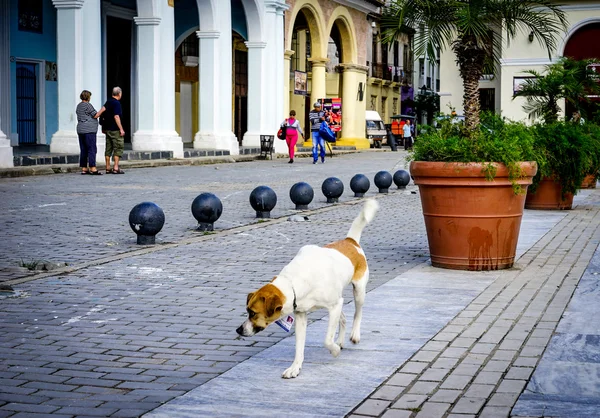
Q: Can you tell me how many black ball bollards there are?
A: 8